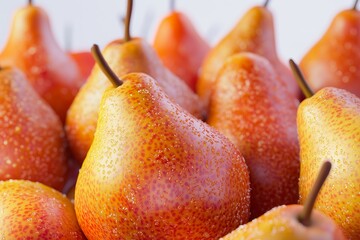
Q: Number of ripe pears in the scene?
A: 11